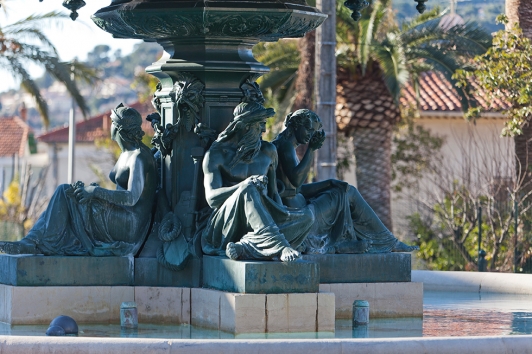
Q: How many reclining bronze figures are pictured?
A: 3